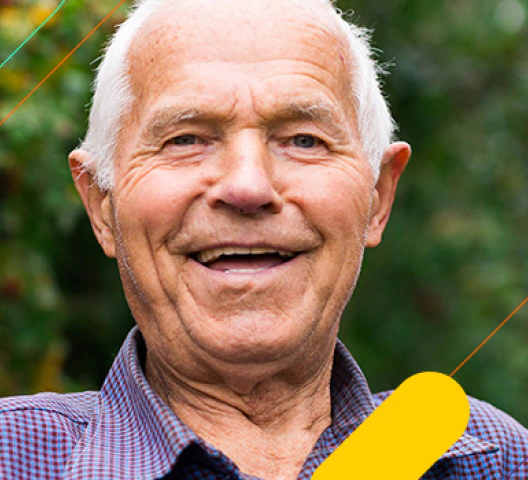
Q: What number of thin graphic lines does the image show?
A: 3